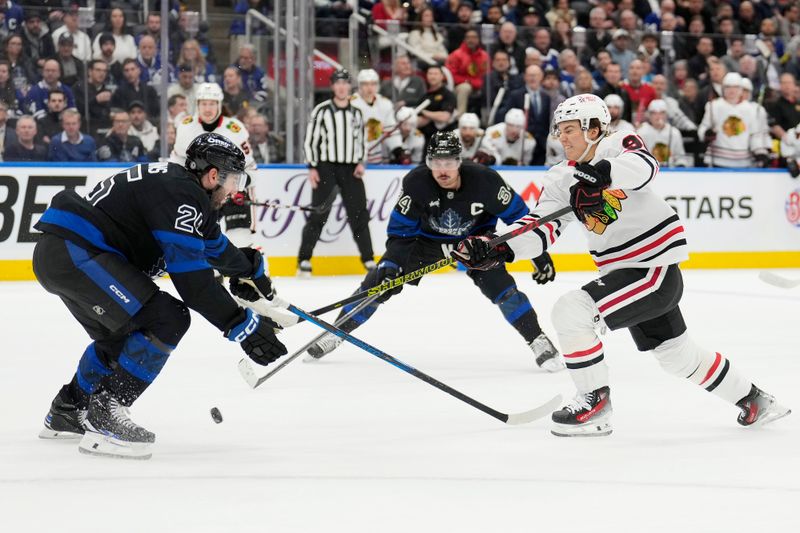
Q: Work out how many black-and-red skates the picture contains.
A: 2